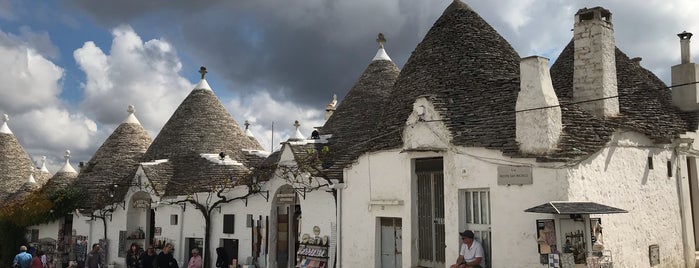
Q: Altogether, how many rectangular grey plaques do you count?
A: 1